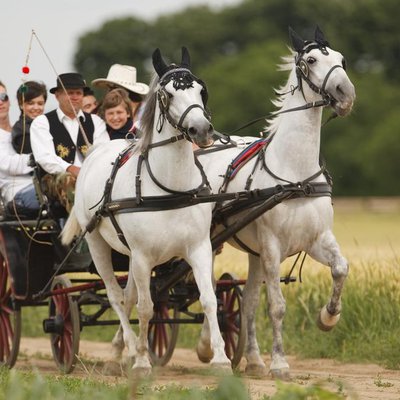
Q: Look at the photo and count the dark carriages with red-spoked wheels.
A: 1